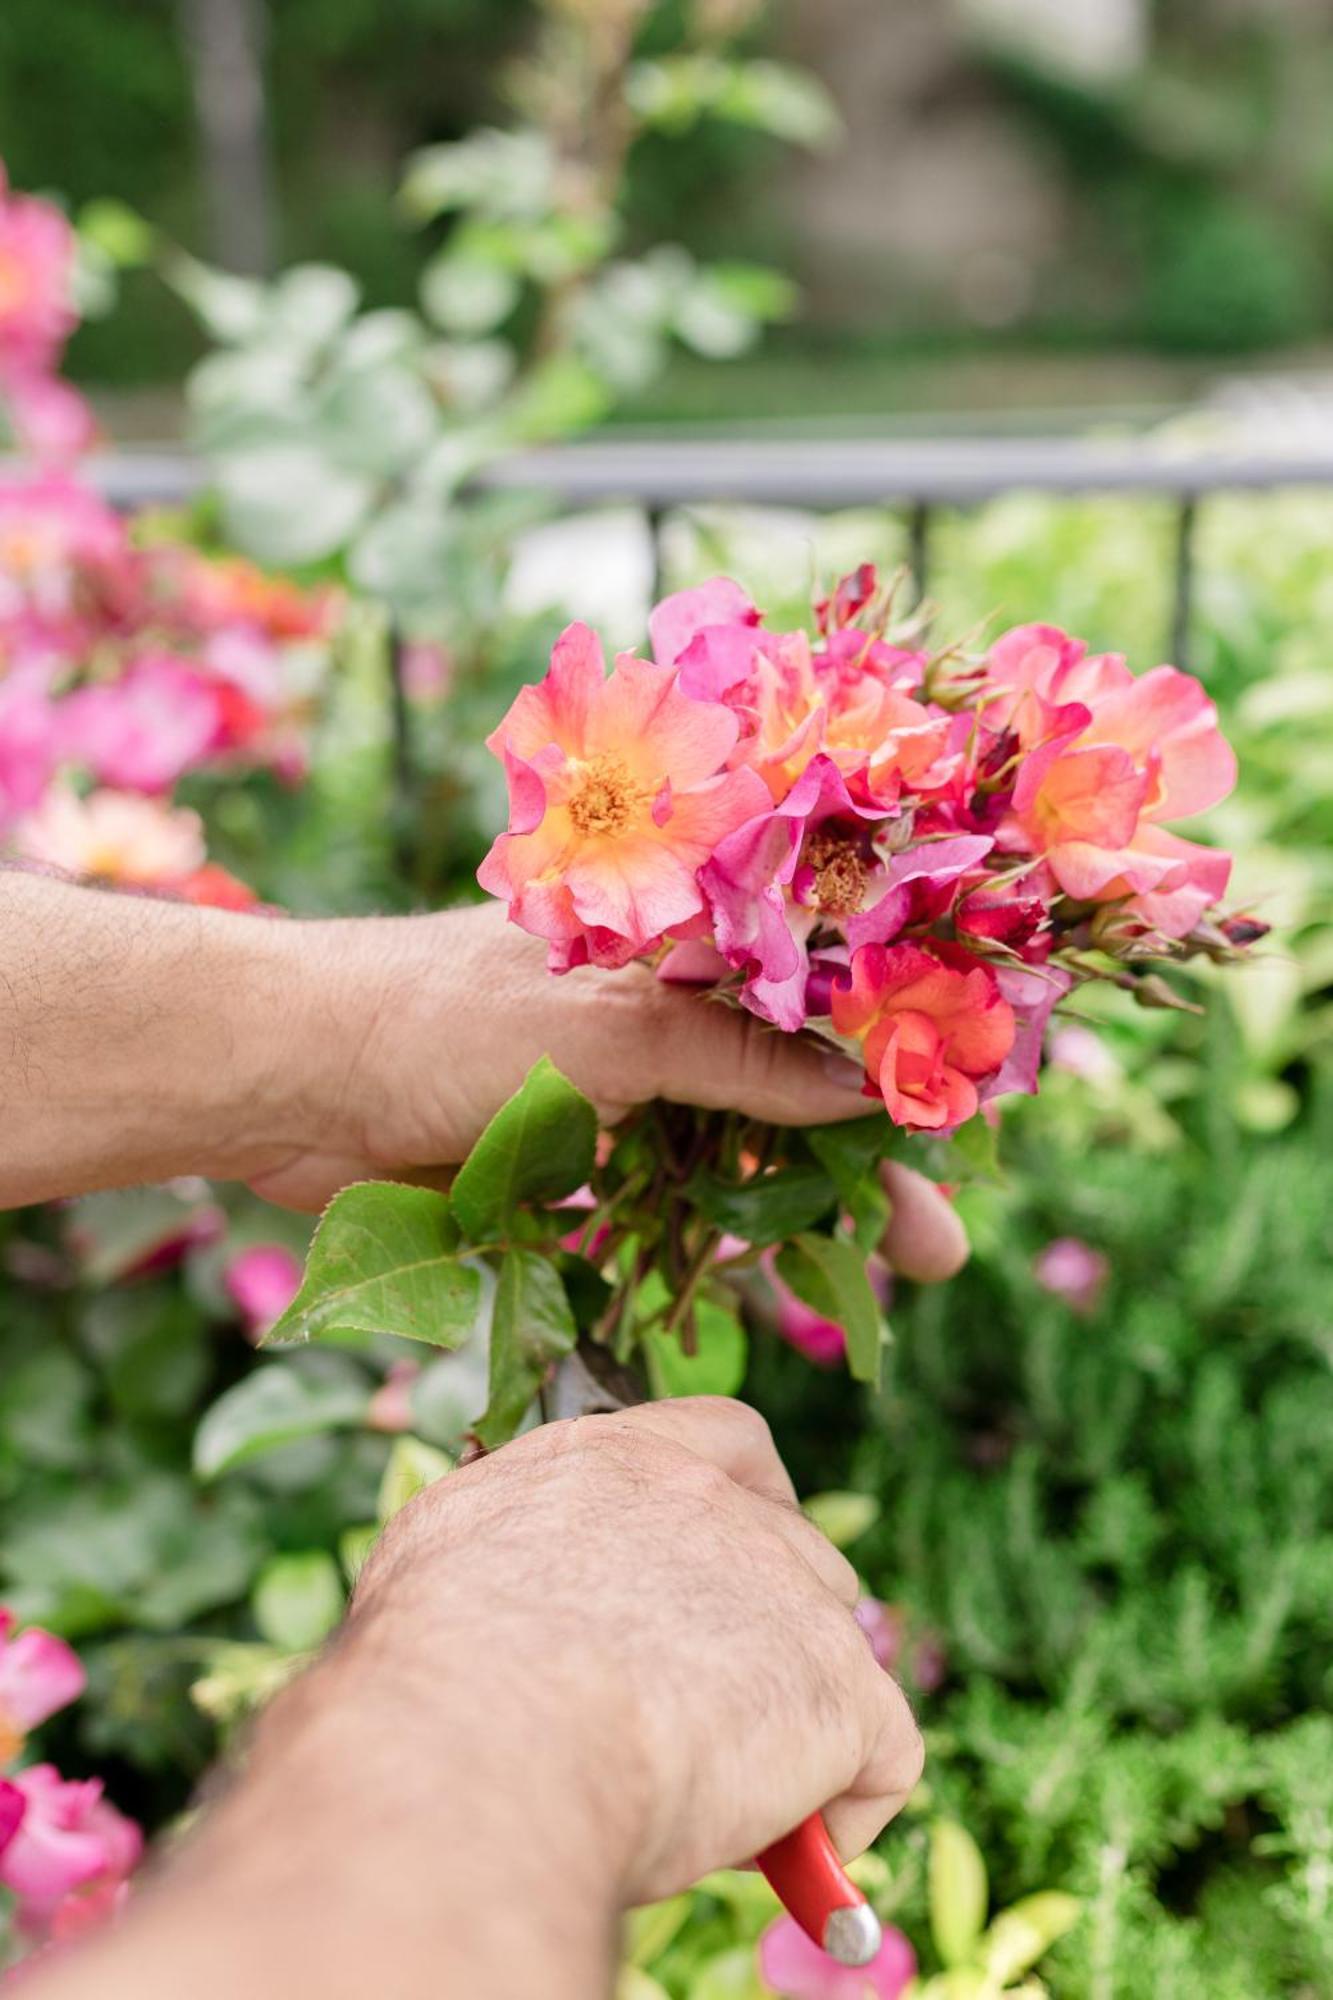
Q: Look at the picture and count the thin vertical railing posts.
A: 4